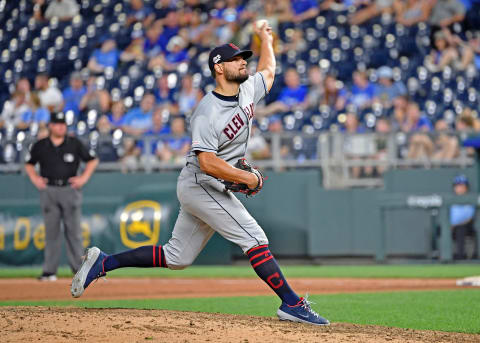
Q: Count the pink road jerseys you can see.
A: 0